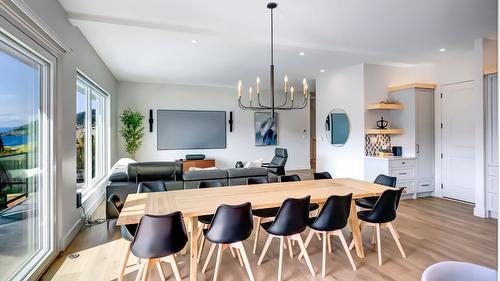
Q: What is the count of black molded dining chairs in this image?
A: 12